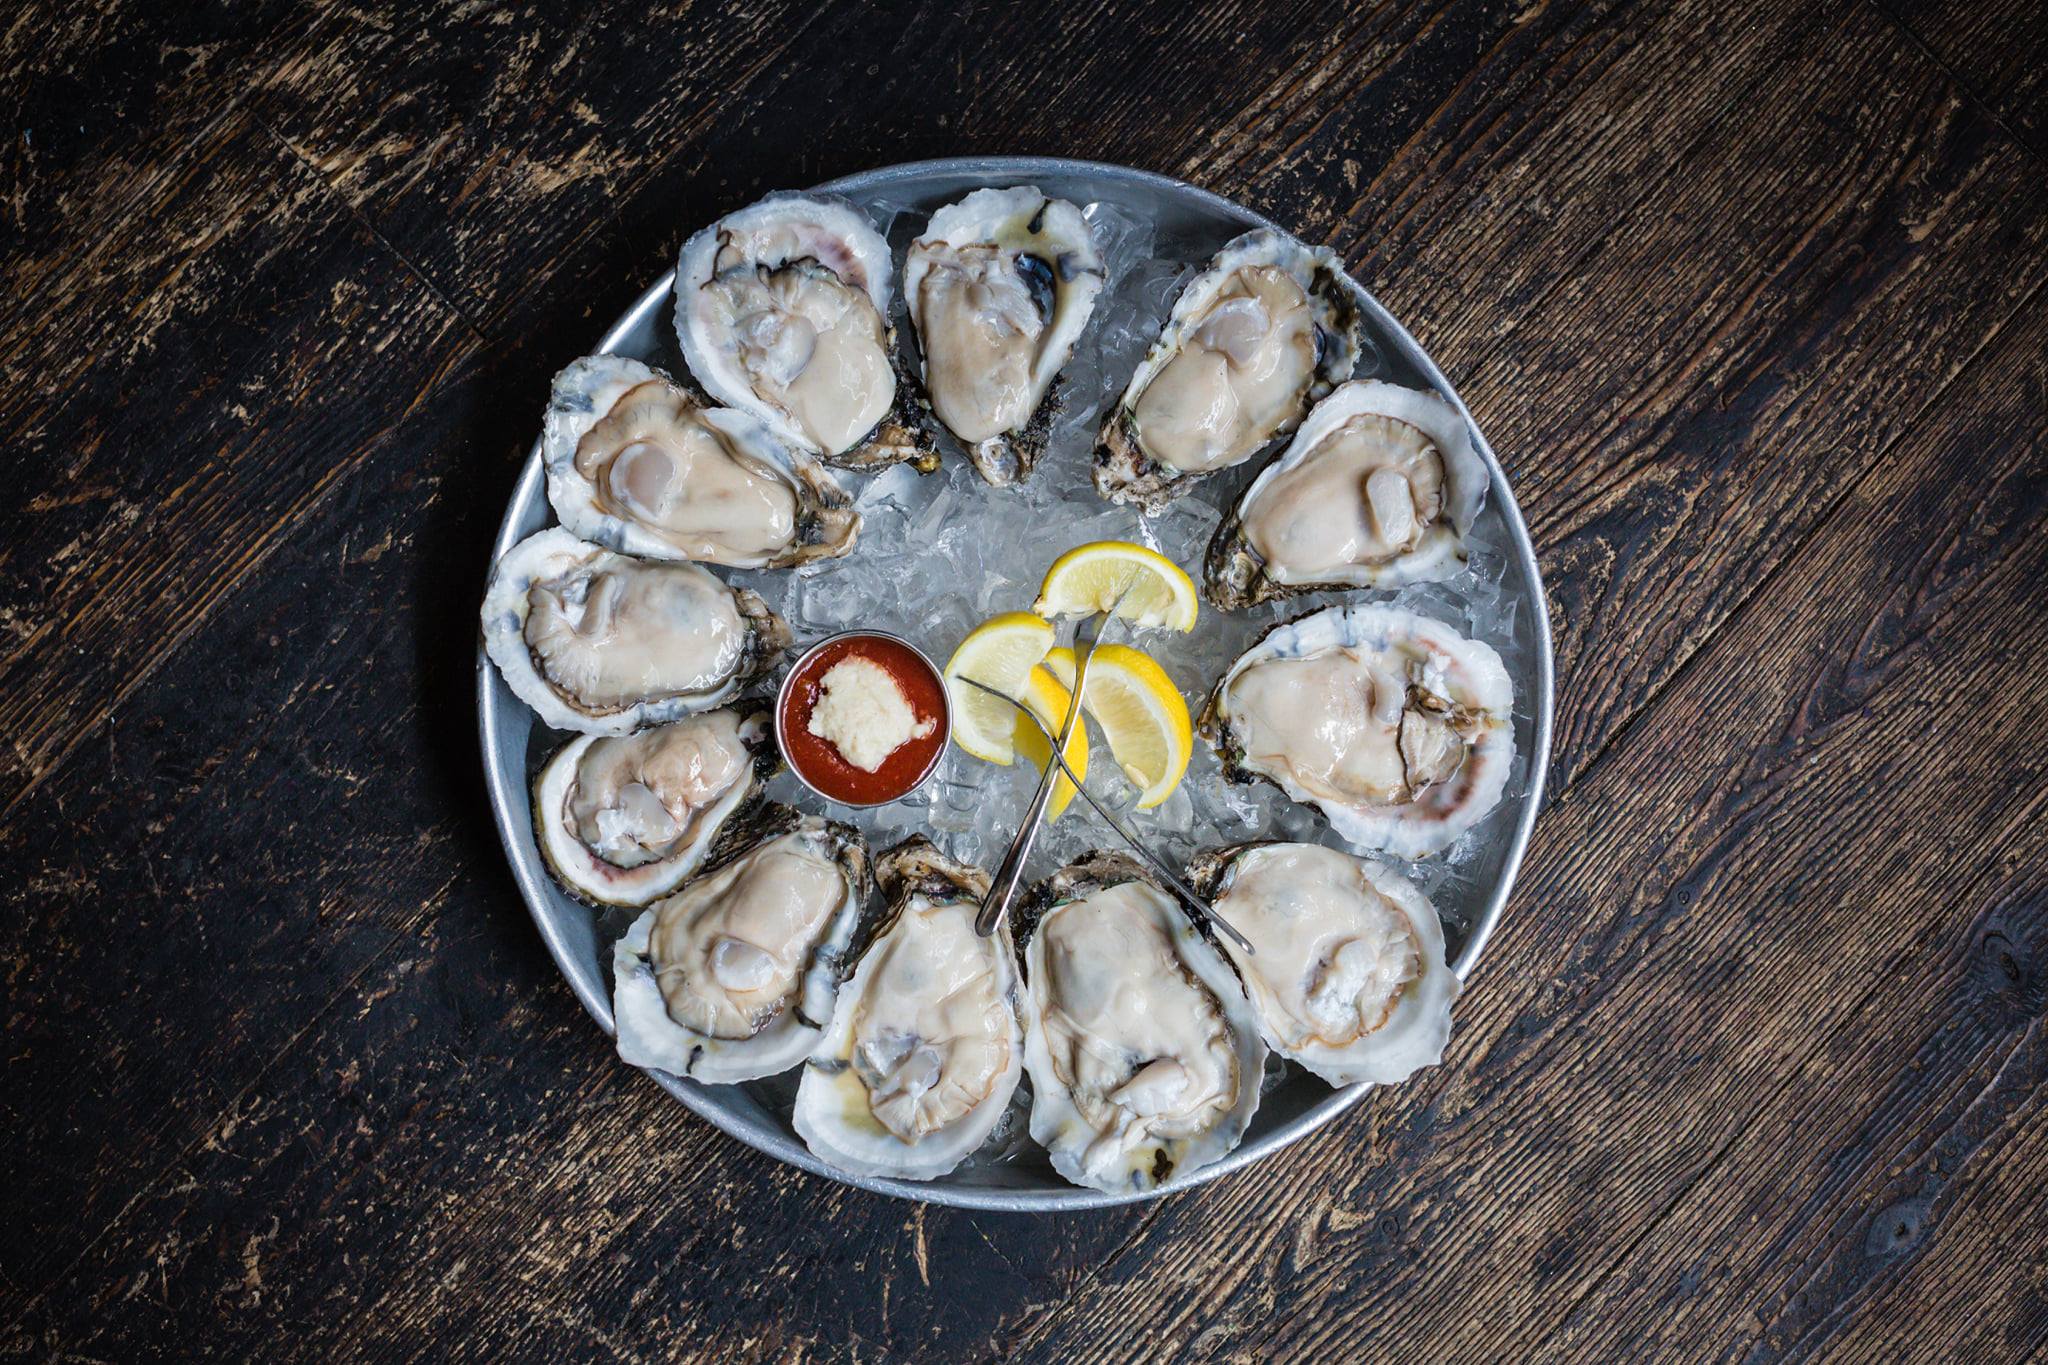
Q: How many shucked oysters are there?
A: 12